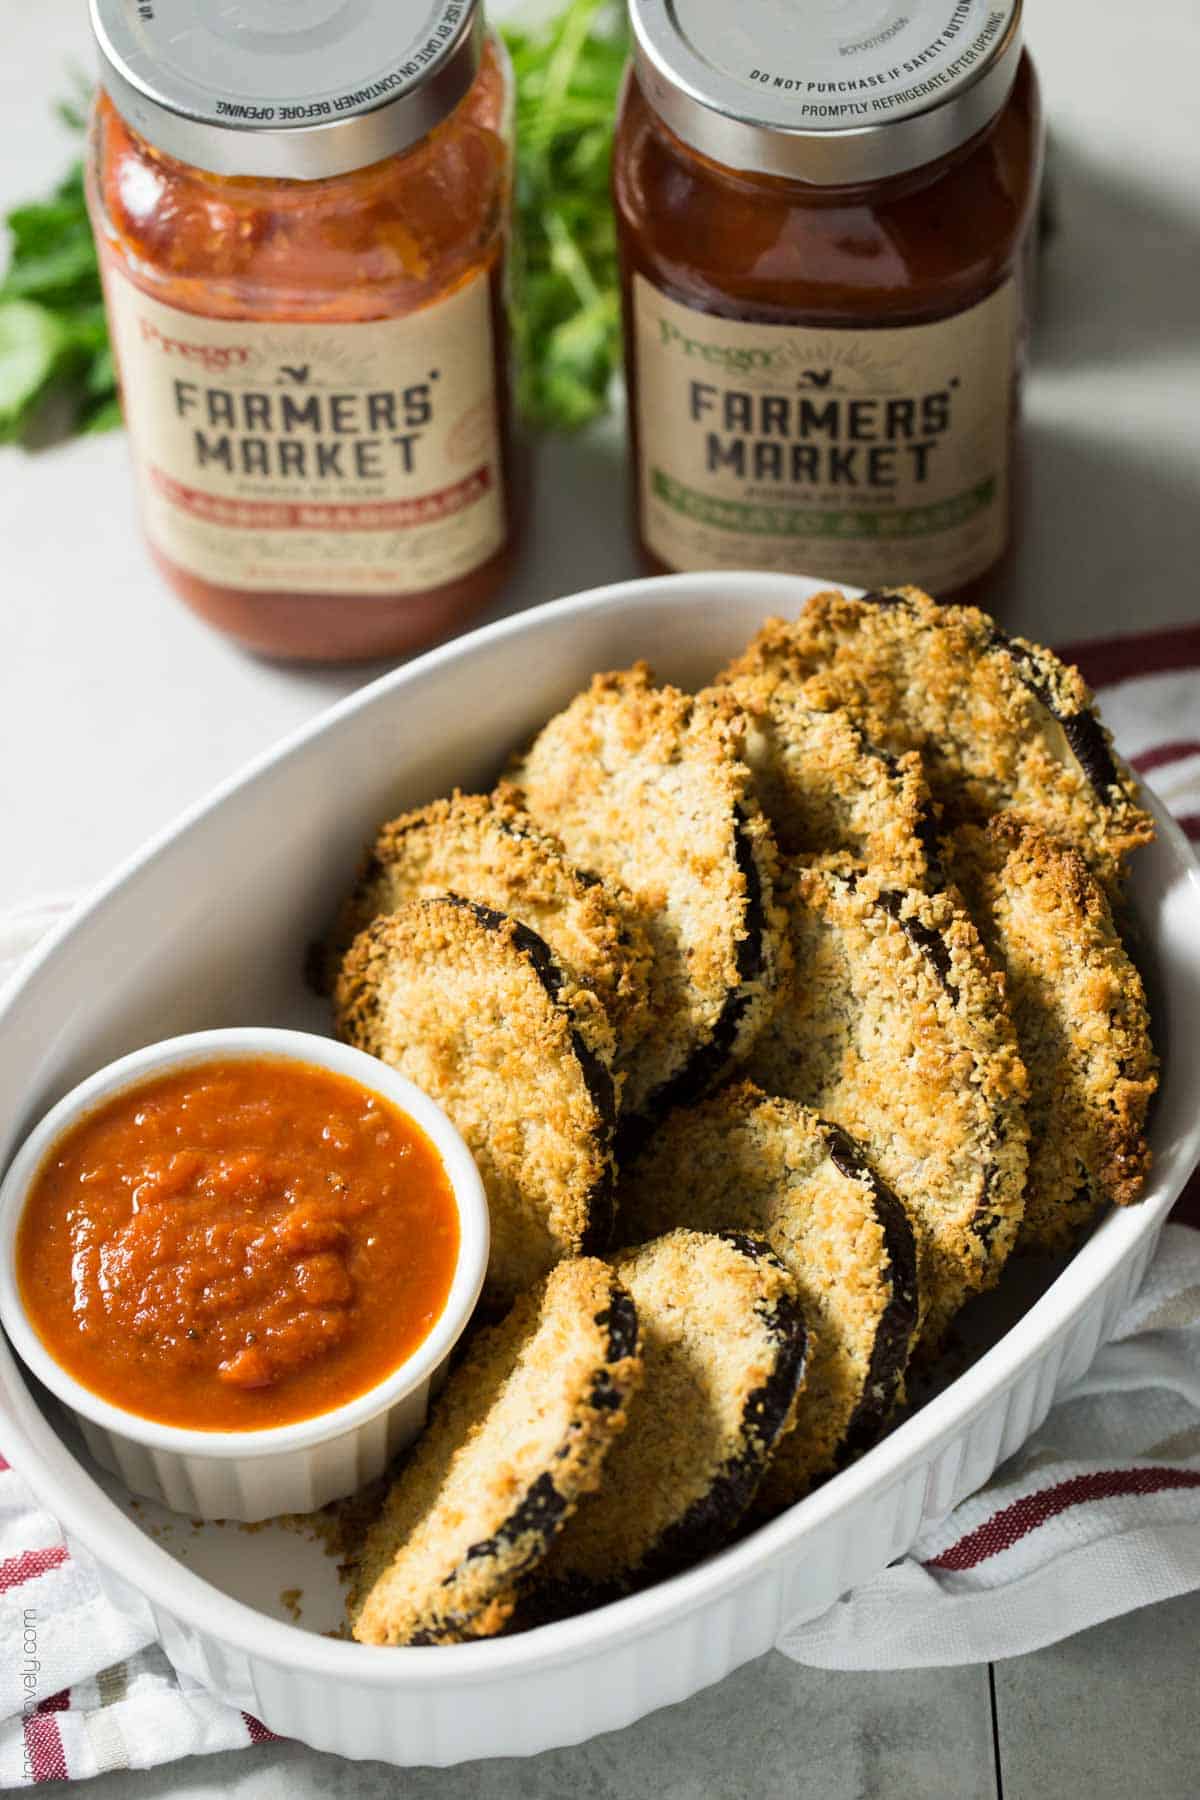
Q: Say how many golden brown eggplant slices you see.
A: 10